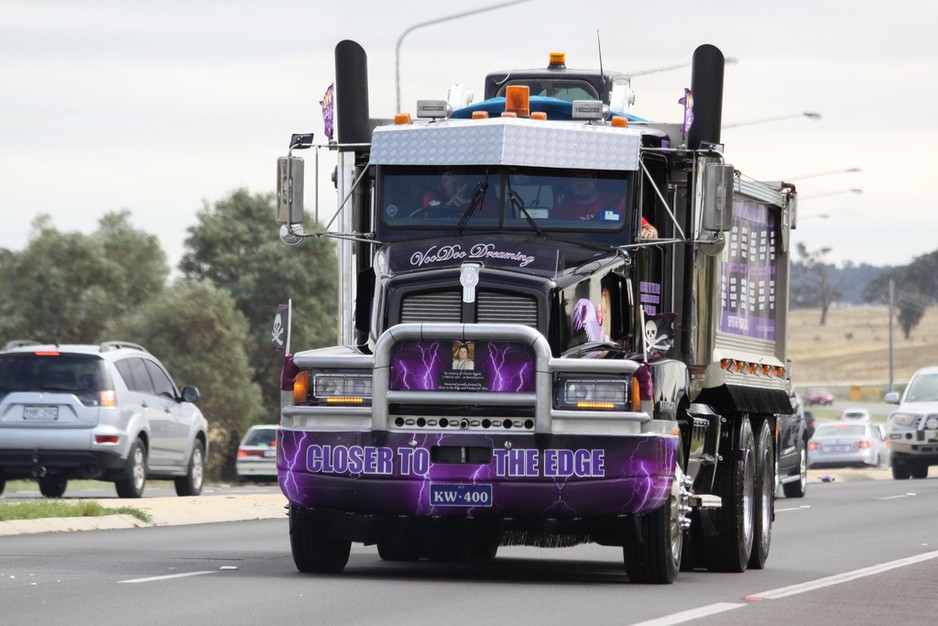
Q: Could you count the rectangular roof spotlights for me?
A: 2